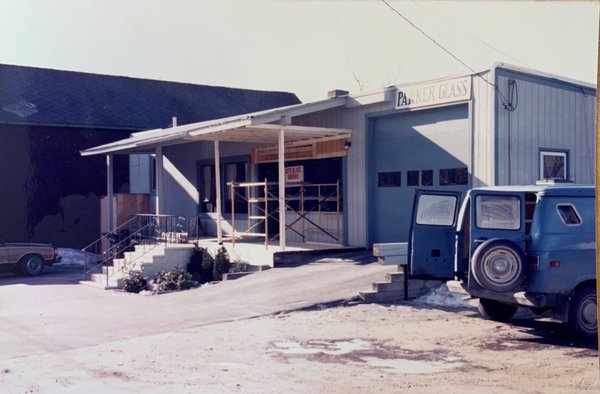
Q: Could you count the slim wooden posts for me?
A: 4